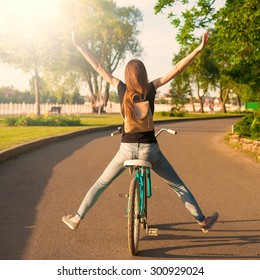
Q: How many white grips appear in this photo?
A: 2